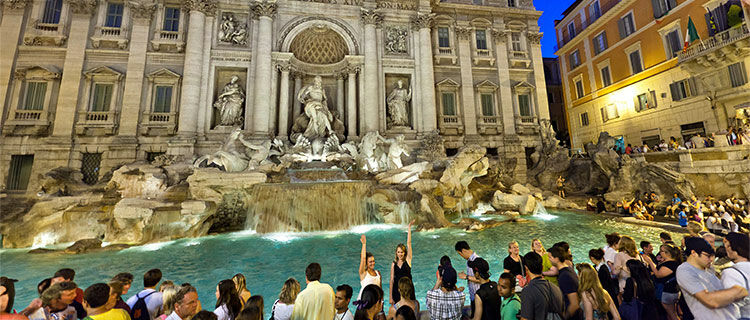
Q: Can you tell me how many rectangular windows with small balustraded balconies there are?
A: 12